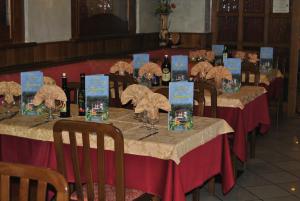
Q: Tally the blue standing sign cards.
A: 8